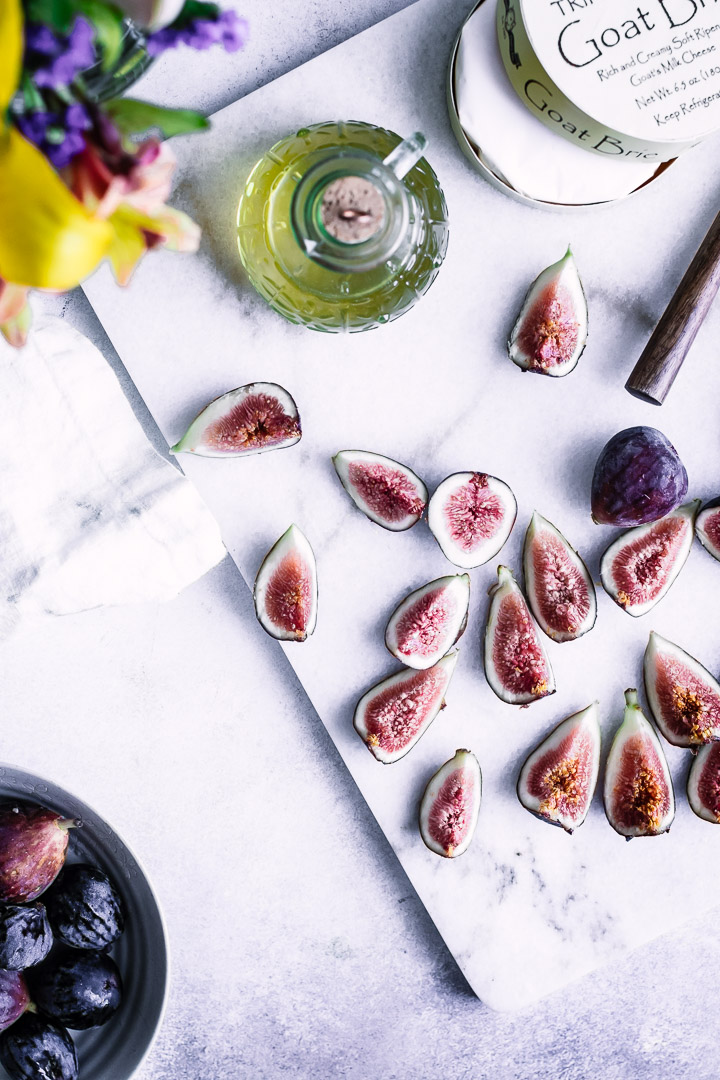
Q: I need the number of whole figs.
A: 7